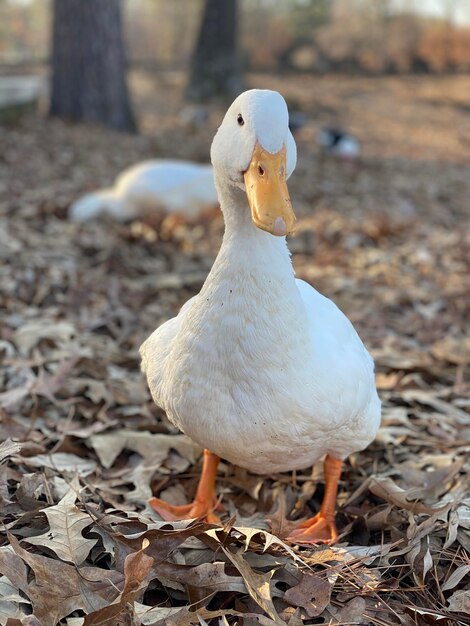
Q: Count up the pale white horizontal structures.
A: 1